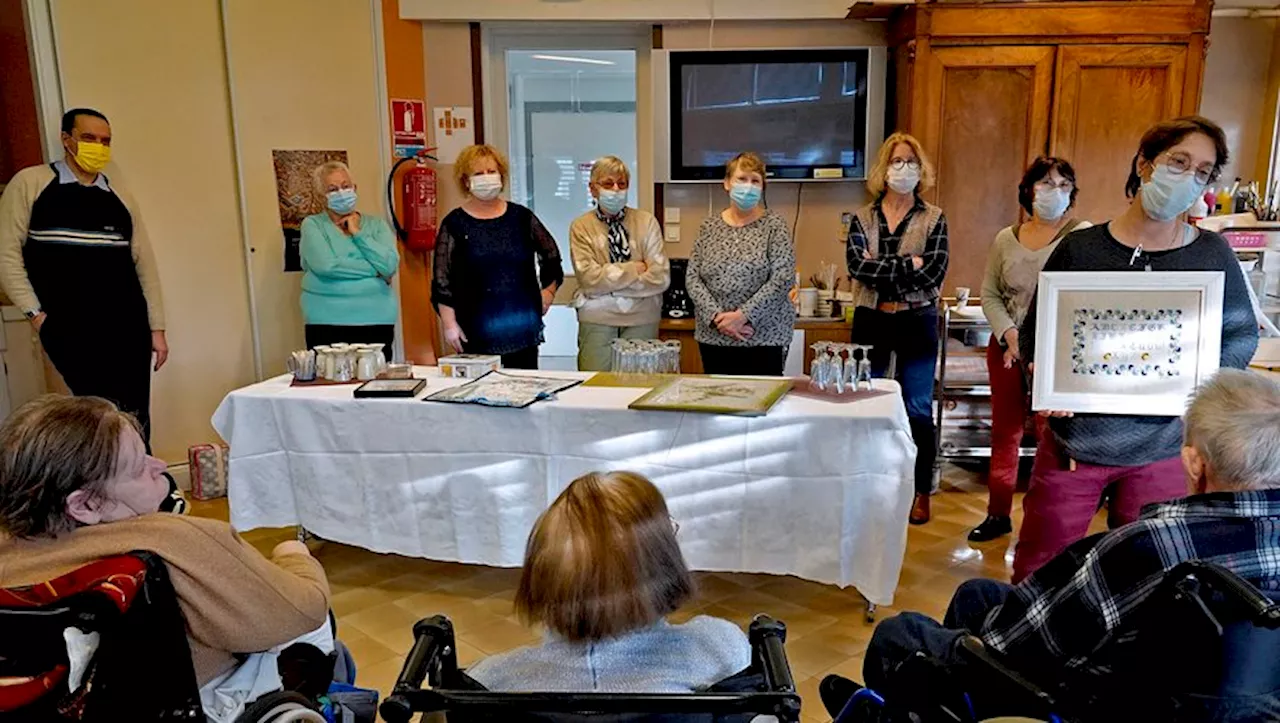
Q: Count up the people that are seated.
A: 3